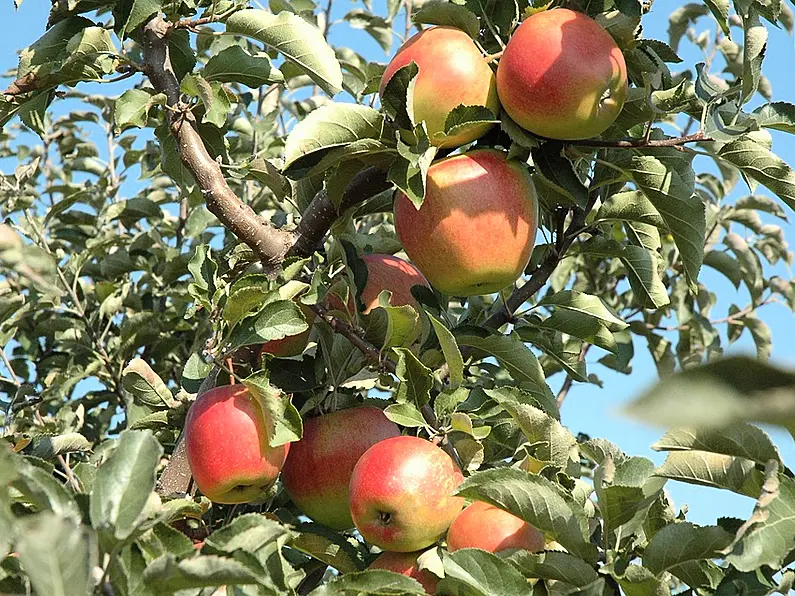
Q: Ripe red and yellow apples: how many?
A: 10